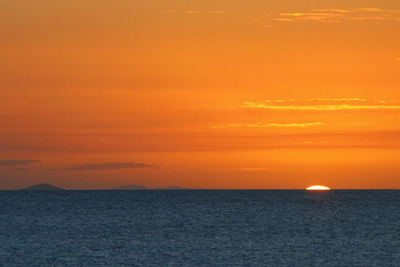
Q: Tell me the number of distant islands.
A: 3